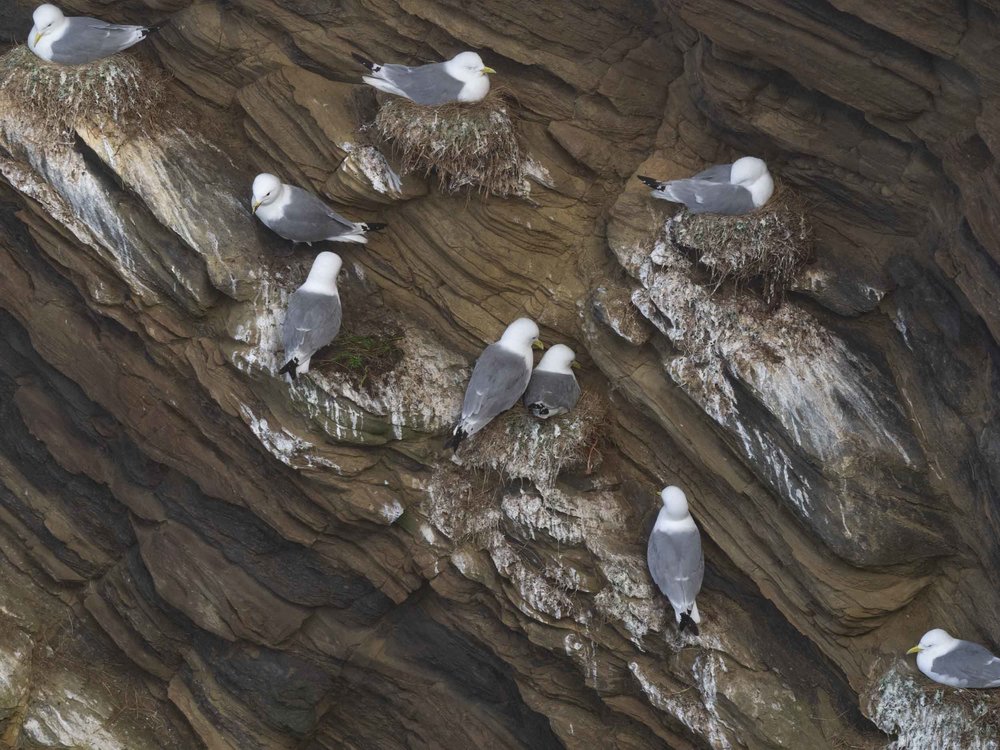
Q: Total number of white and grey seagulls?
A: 9